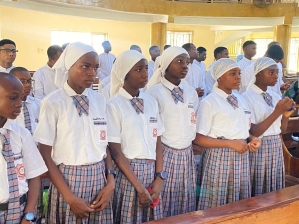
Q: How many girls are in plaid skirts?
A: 5